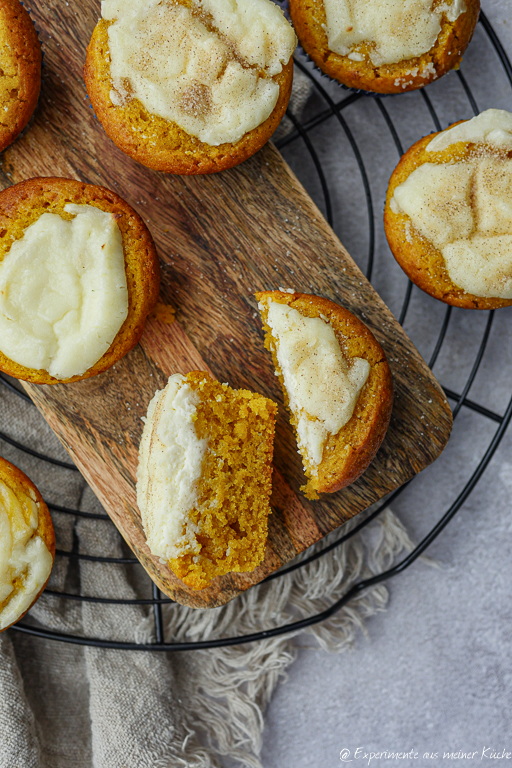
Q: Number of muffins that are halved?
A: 1